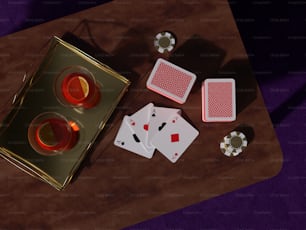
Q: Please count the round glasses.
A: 2